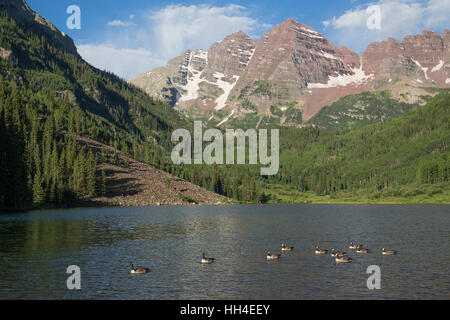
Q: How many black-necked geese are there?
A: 10